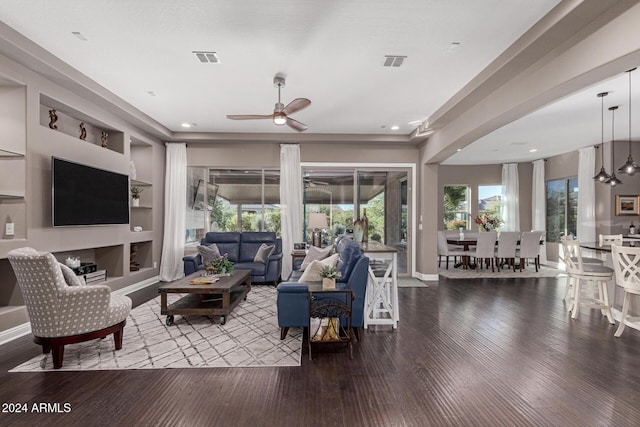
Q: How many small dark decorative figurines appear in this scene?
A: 3